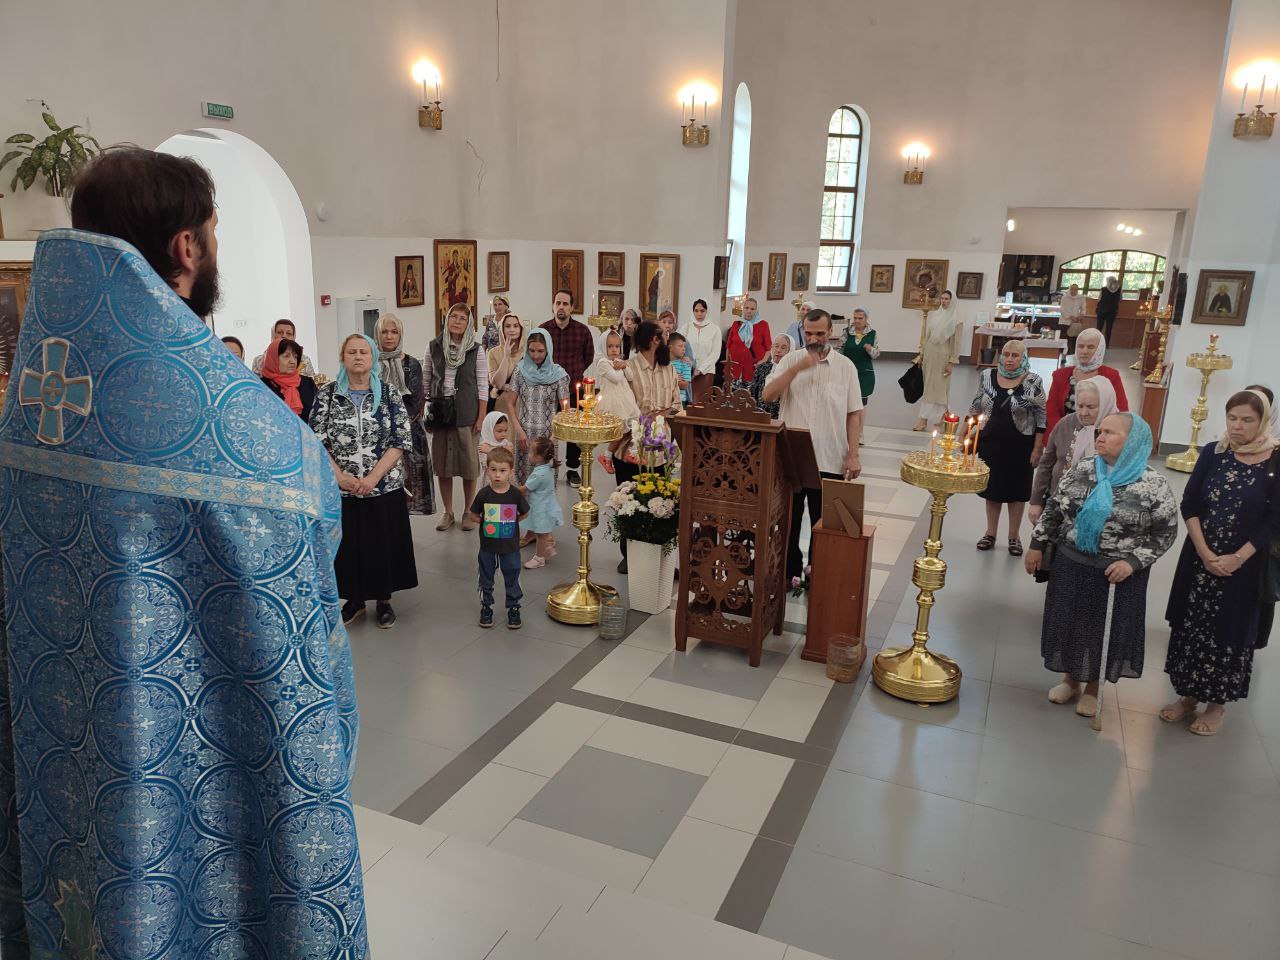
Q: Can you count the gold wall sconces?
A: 4